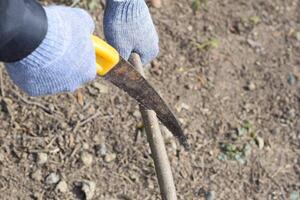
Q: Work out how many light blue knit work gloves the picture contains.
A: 2